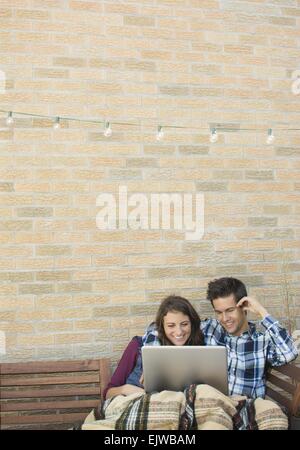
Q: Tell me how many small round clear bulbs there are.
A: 6